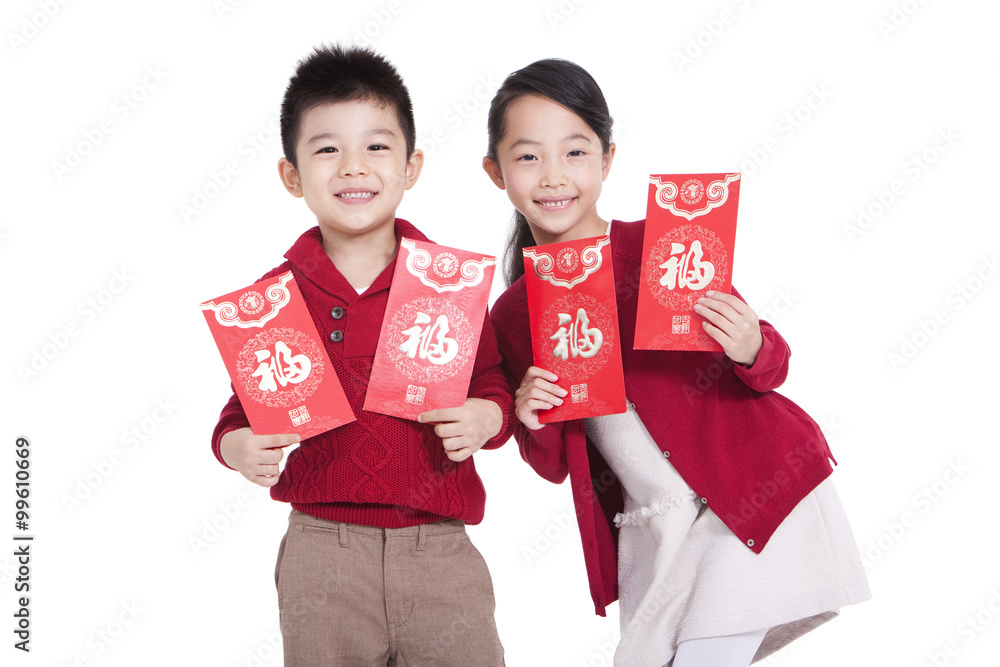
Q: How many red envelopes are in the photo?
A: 4